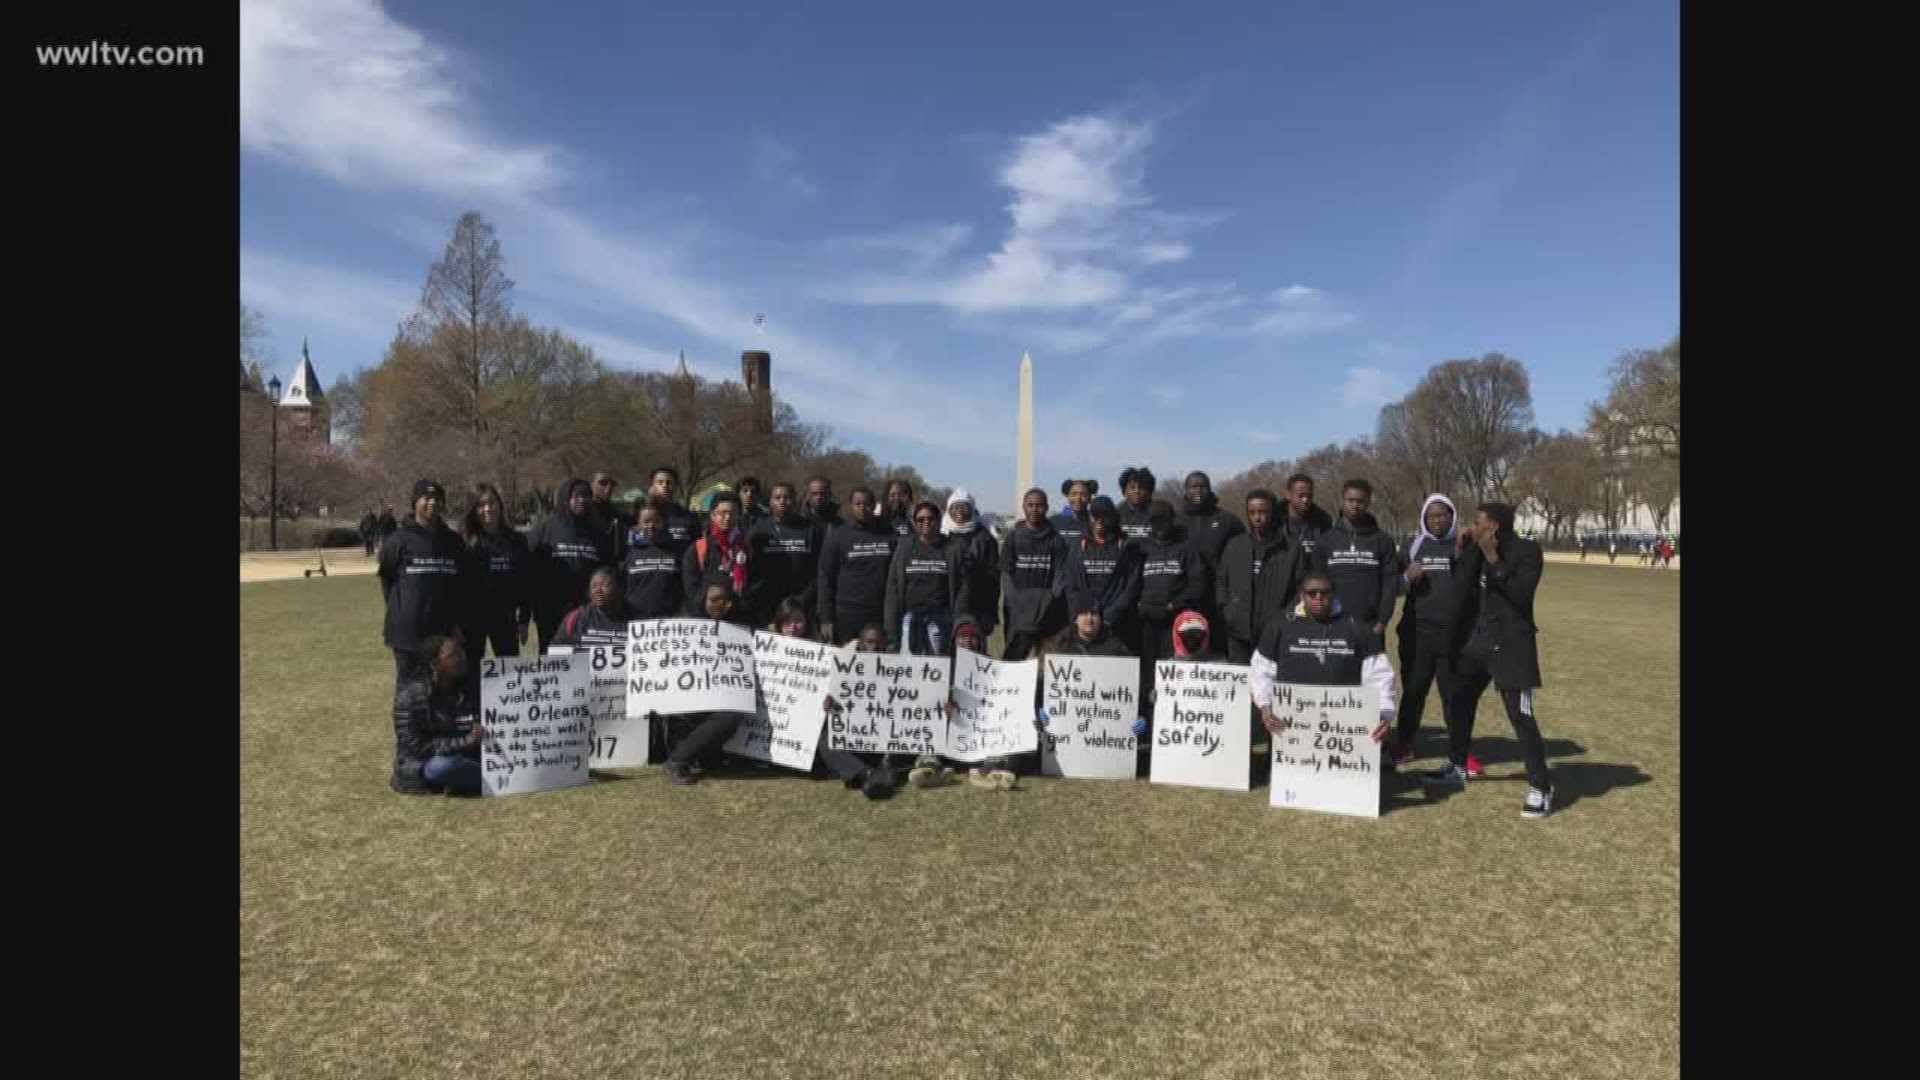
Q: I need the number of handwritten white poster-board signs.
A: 9